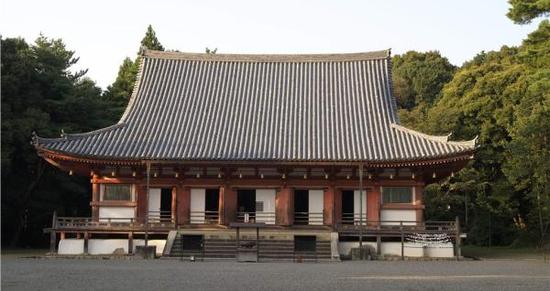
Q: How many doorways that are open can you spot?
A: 5